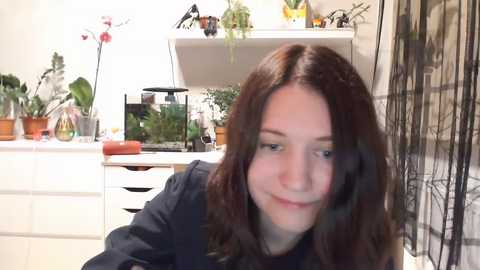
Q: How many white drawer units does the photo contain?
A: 2